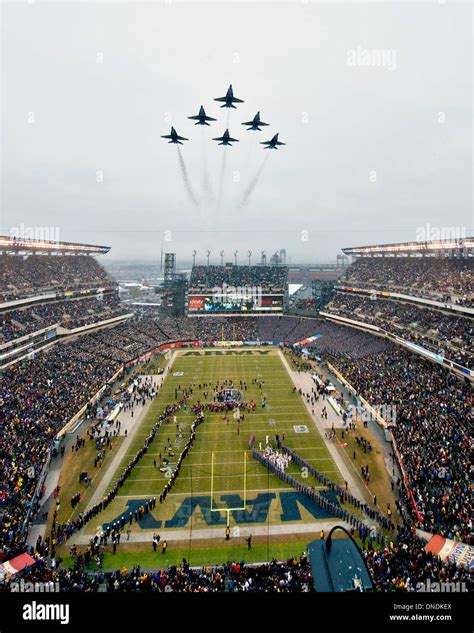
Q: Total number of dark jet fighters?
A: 6